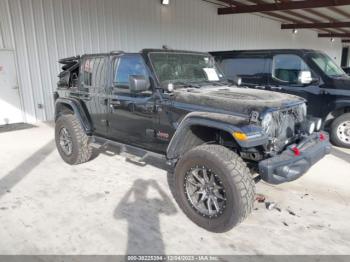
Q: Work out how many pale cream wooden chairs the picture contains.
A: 0